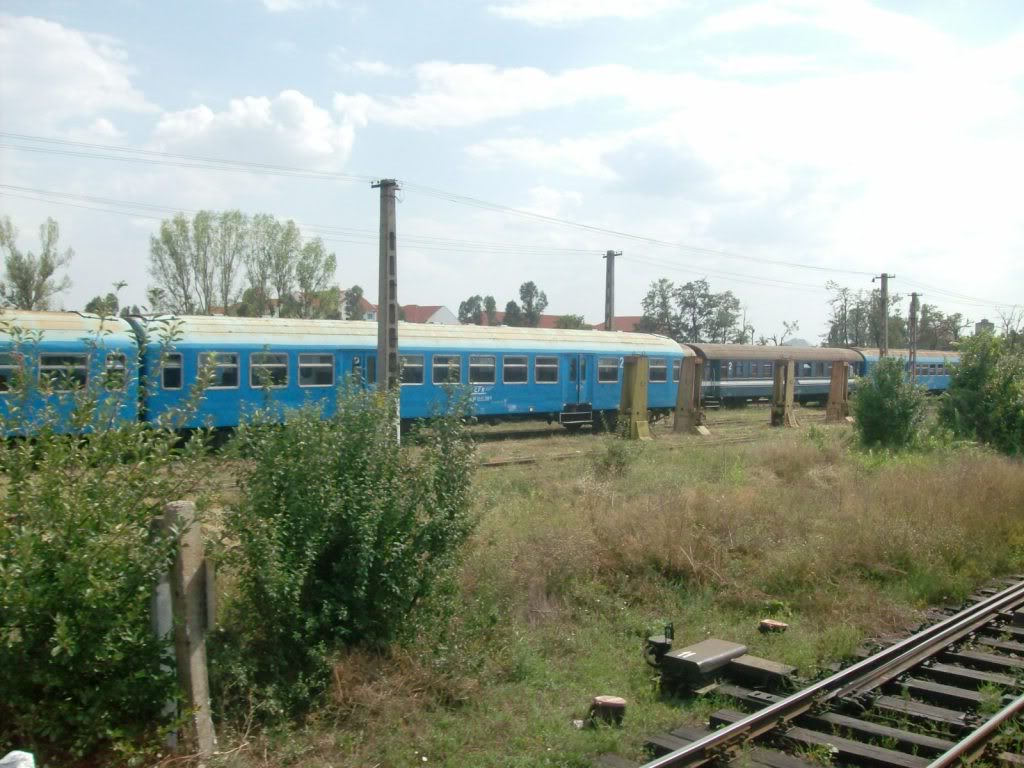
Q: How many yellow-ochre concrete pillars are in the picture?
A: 4